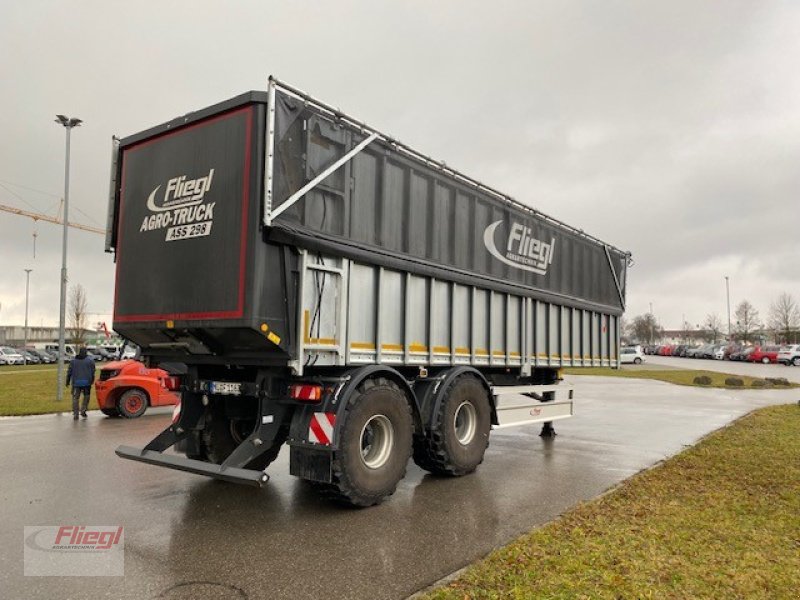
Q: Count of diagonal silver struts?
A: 2